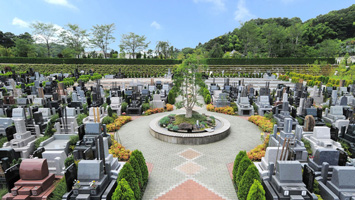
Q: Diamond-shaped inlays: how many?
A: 3